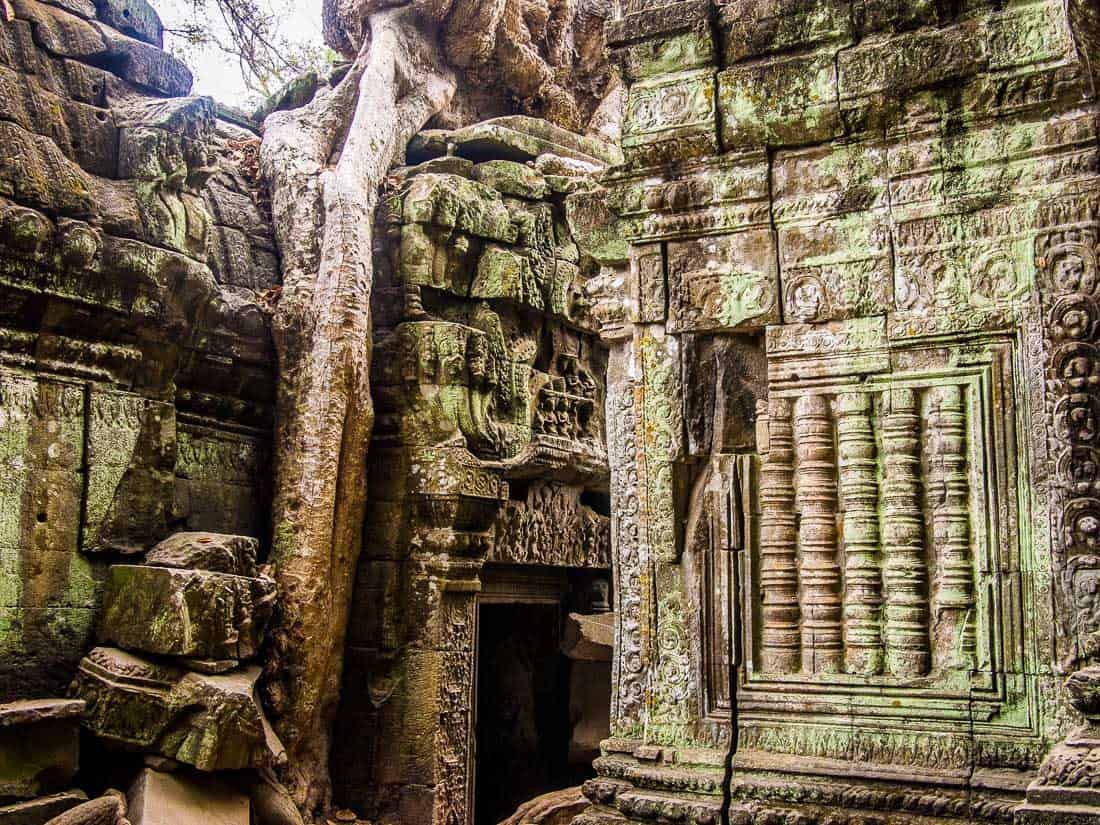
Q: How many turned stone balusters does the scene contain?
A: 5